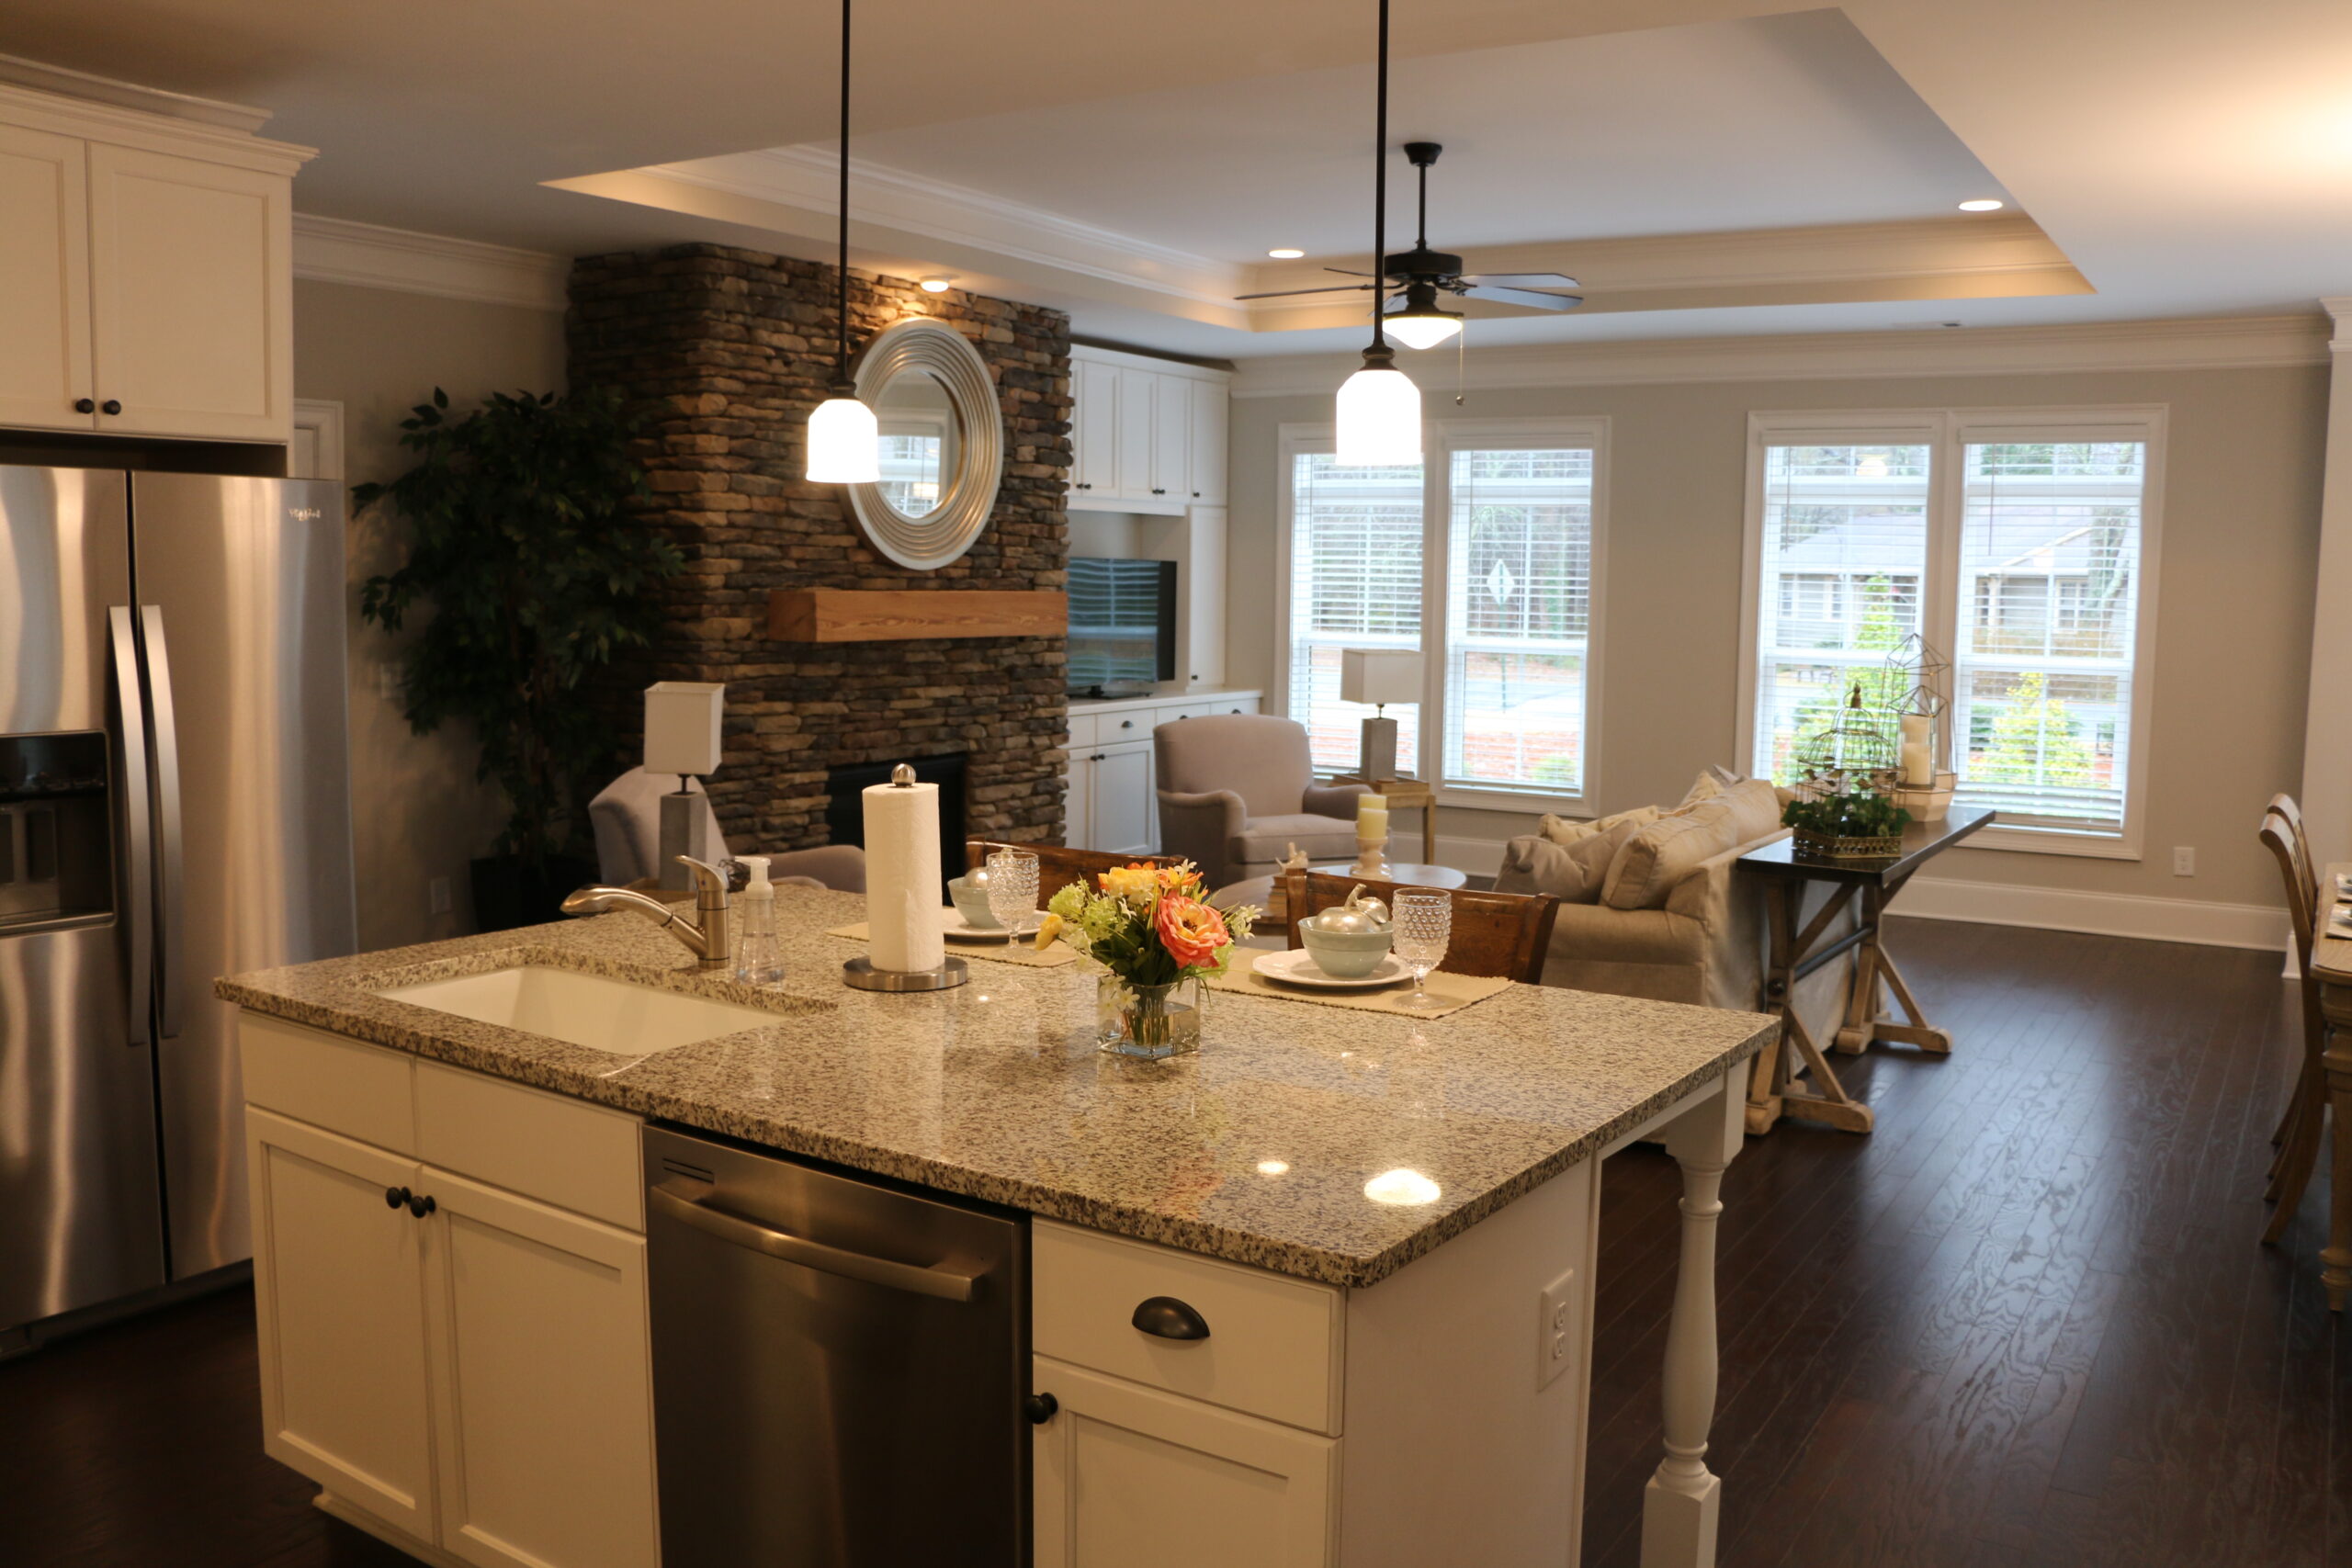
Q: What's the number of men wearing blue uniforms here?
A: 0